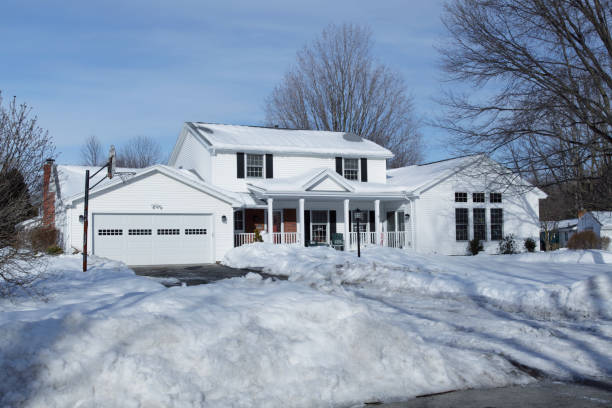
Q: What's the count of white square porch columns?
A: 4